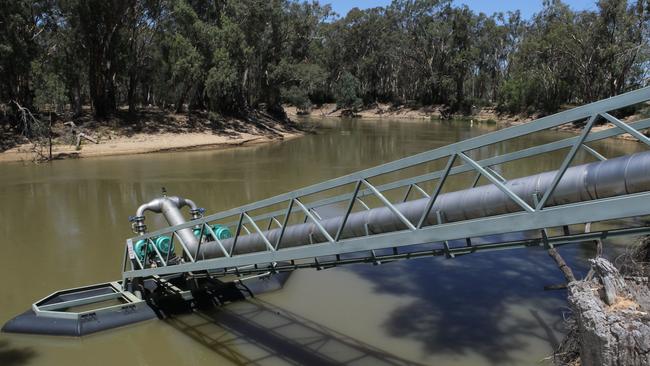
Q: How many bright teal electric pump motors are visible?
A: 2